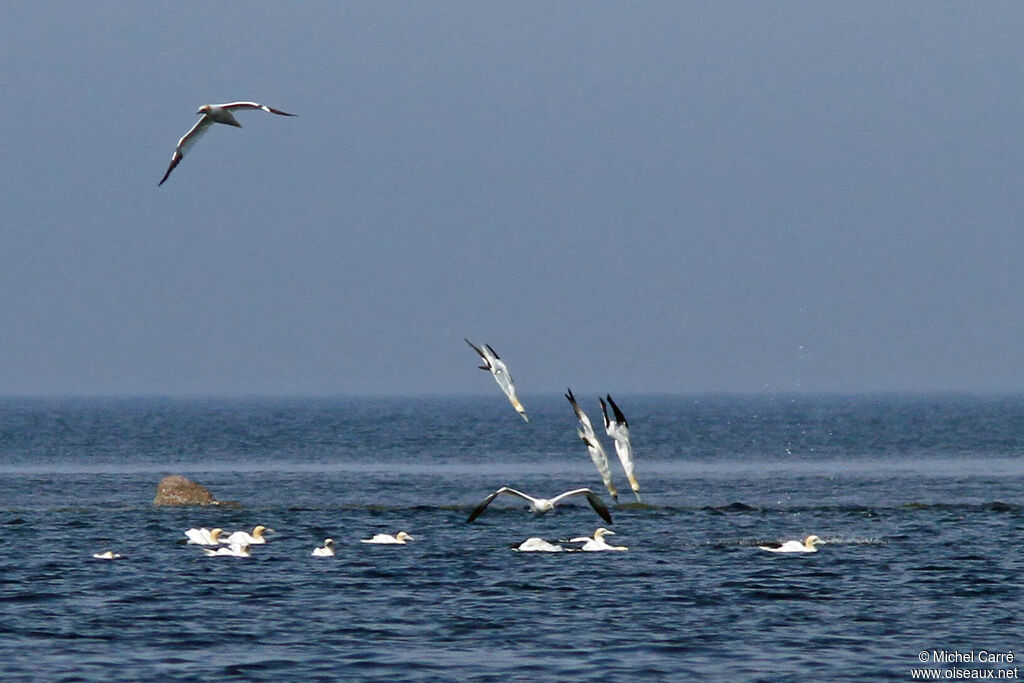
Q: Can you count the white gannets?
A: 14